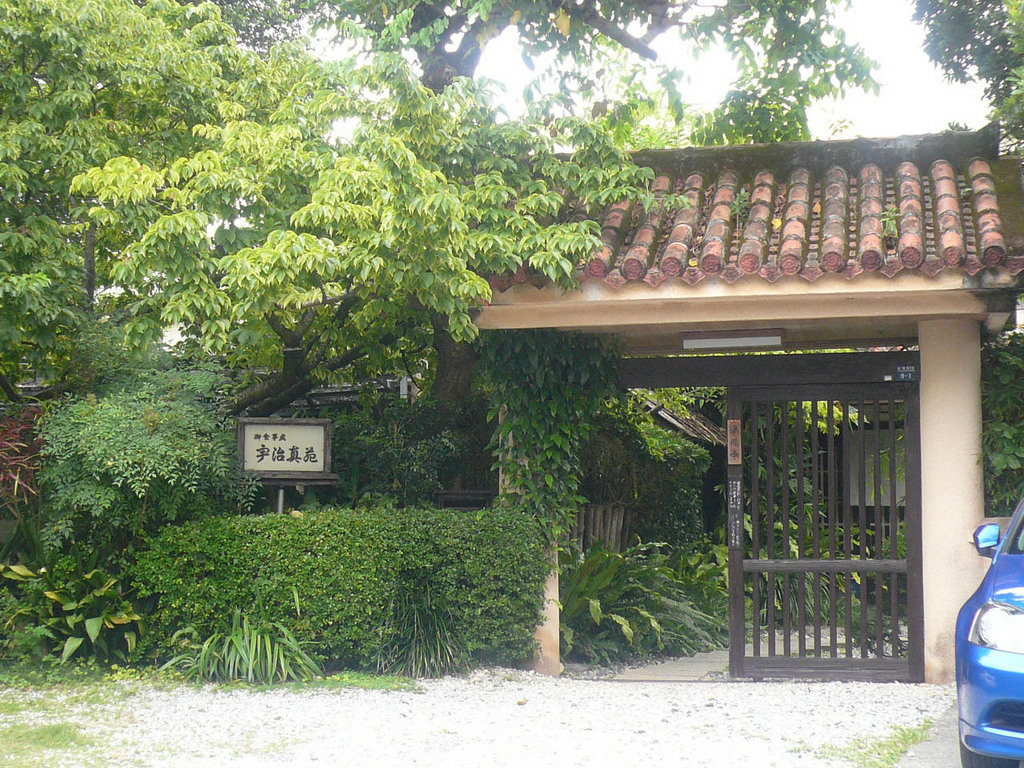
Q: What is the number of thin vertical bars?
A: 10